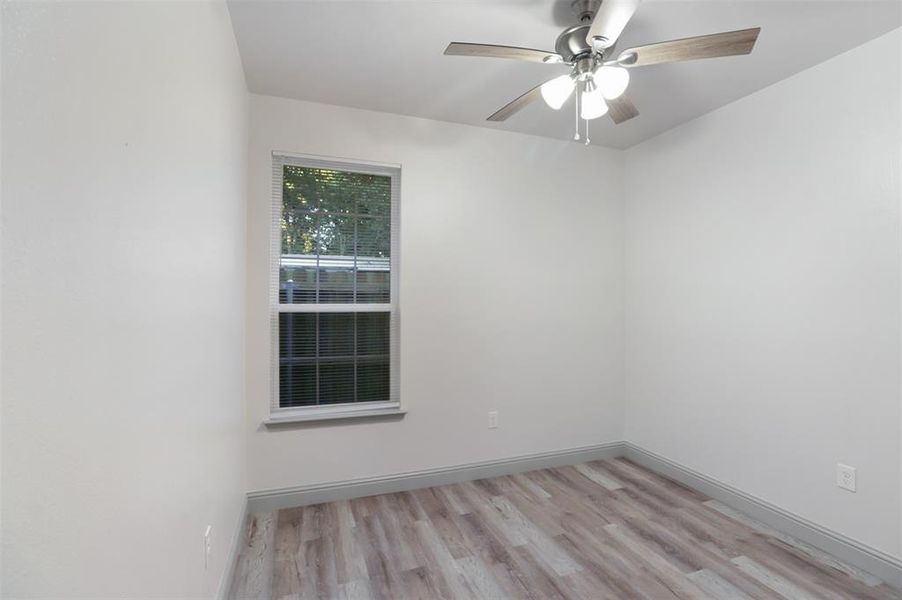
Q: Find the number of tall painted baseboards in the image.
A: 3